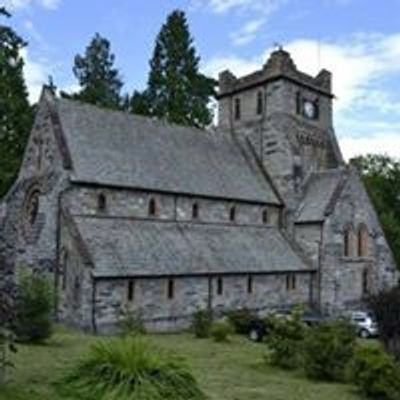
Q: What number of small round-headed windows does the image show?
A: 5